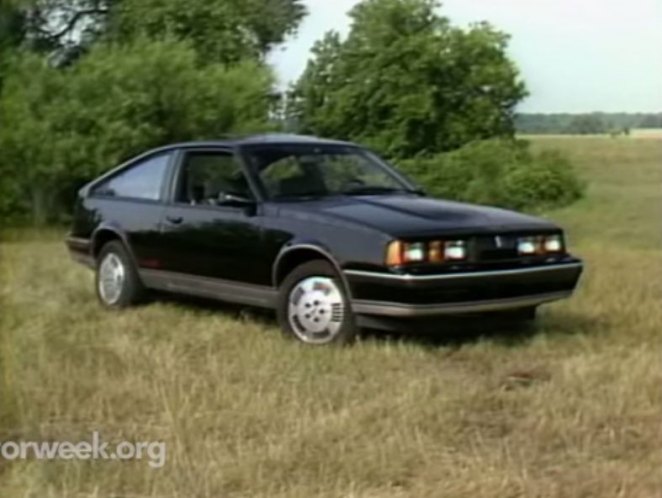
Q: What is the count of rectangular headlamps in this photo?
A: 4